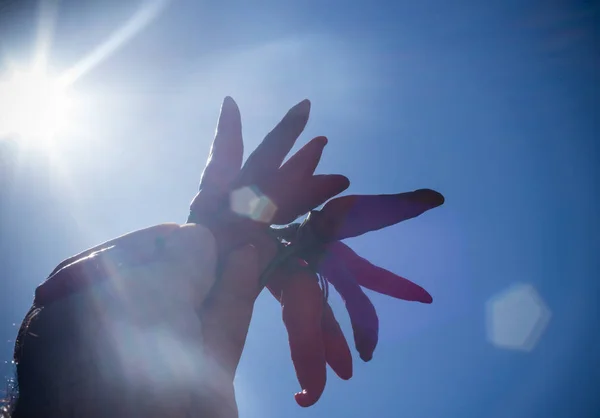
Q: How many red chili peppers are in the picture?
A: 9